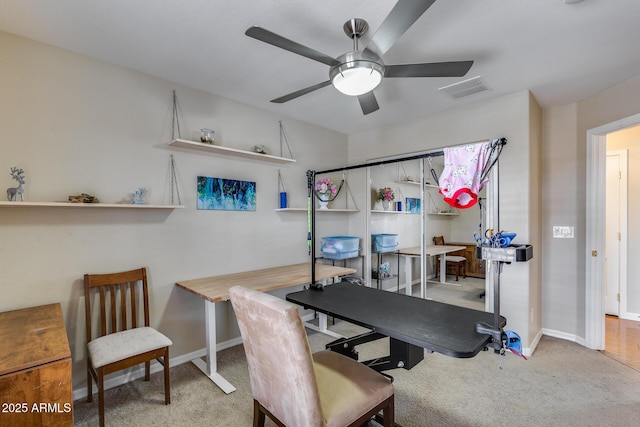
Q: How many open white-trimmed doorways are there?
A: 1